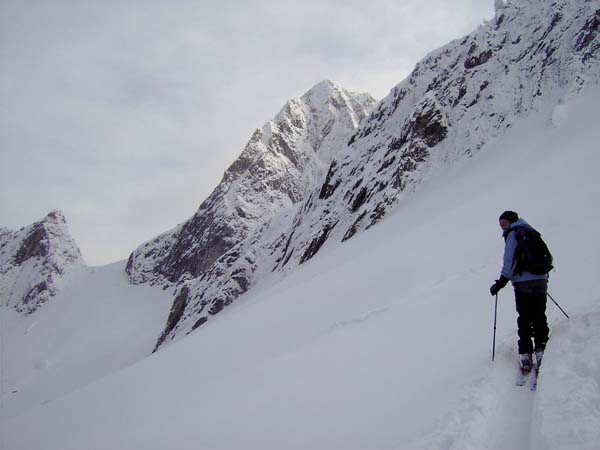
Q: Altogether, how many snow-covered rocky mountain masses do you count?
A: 3